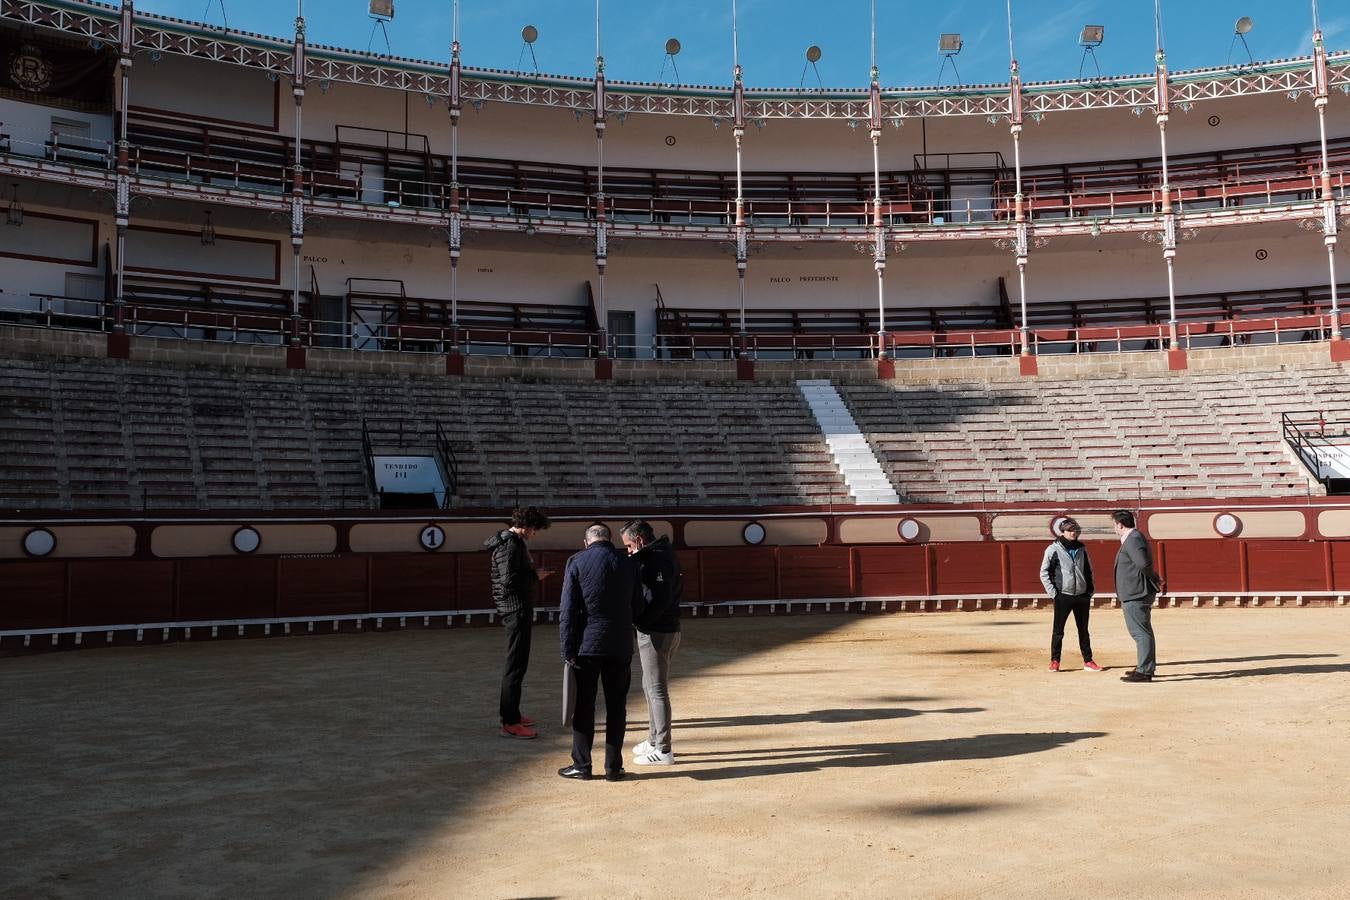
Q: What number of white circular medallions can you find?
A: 7